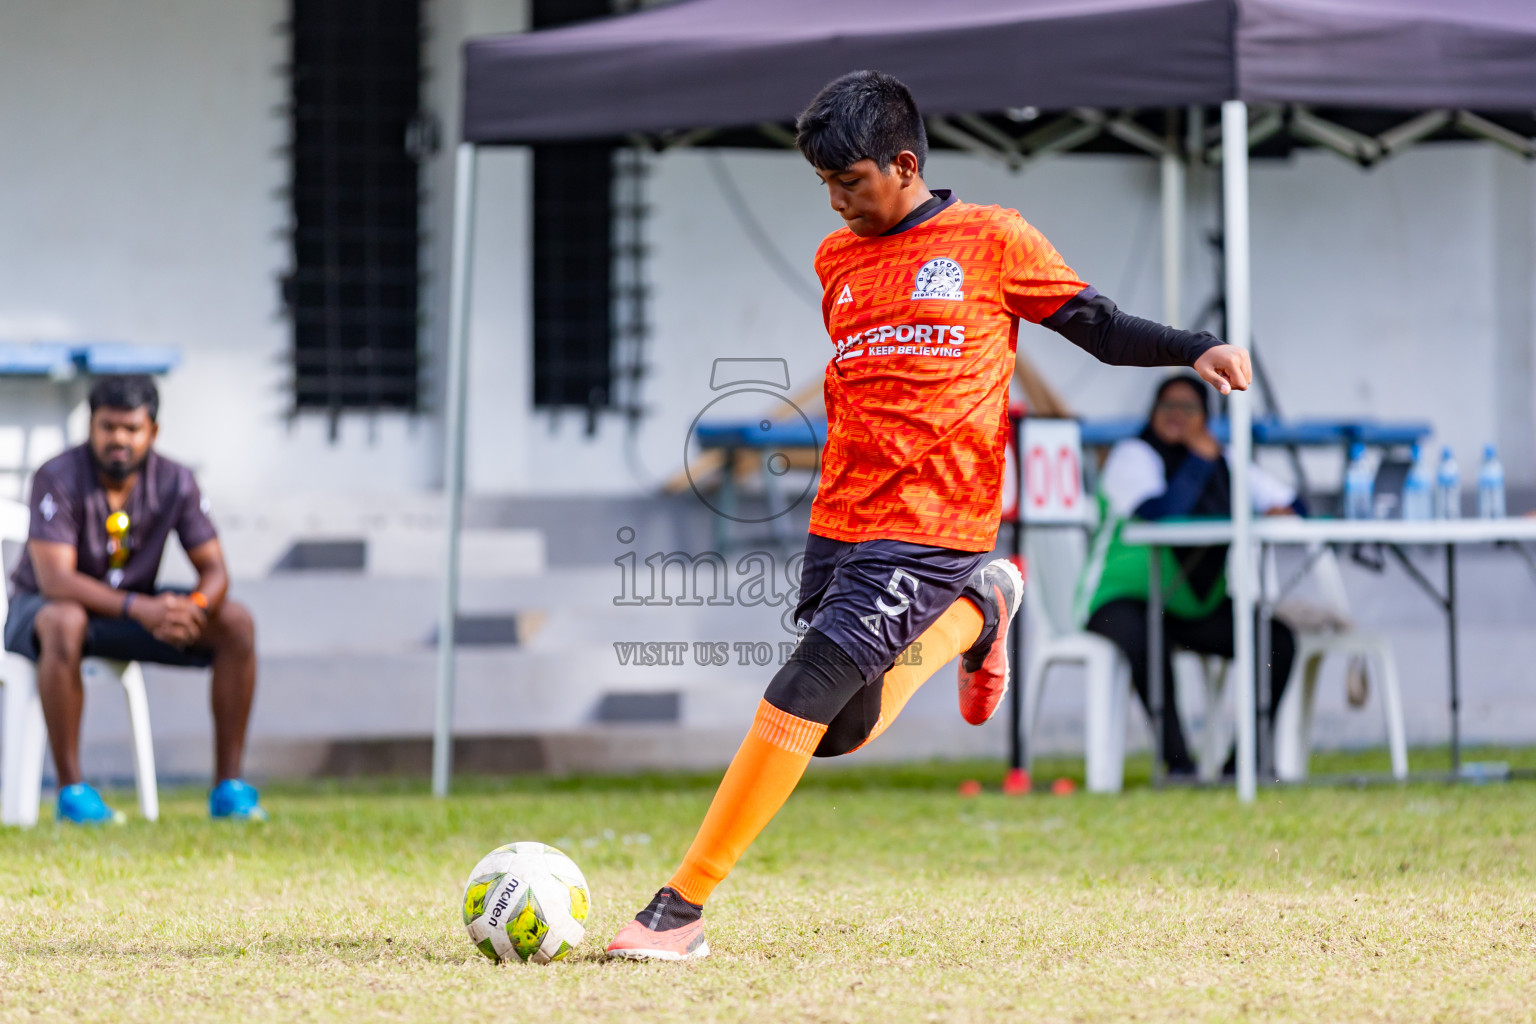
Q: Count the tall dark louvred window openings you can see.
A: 2